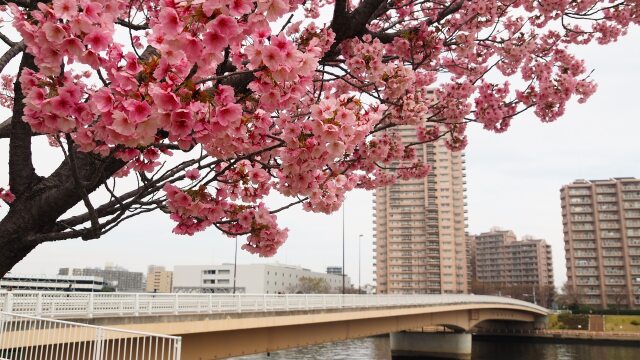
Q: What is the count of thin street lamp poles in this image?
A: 3